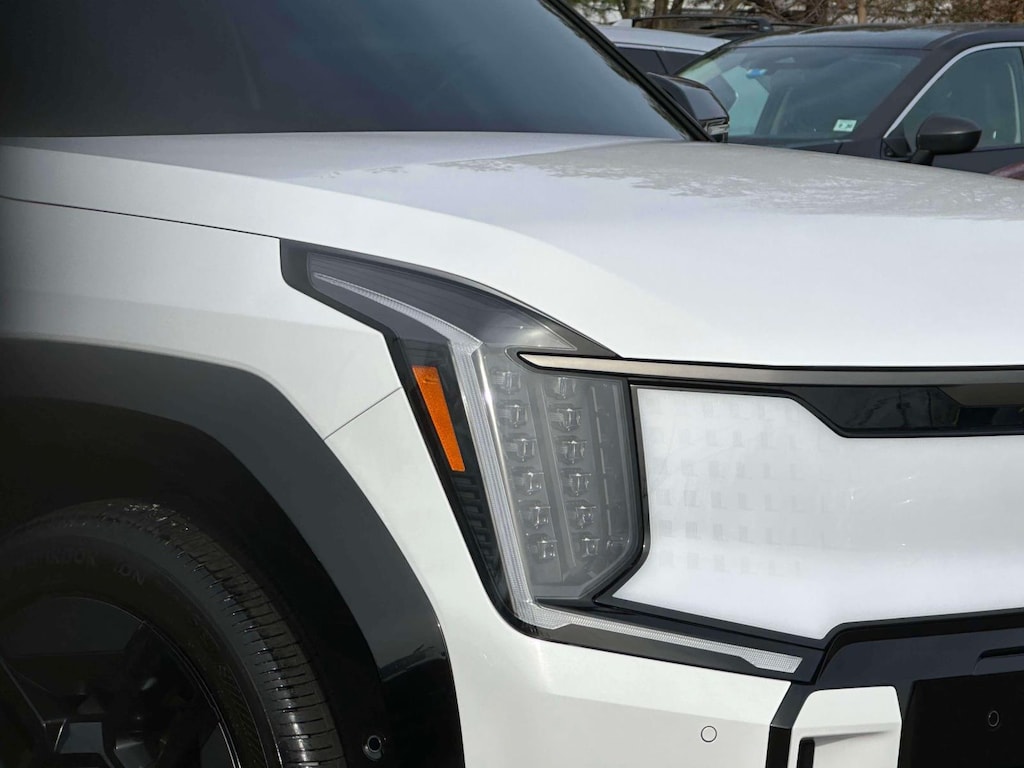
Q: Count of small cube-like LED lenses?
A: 12